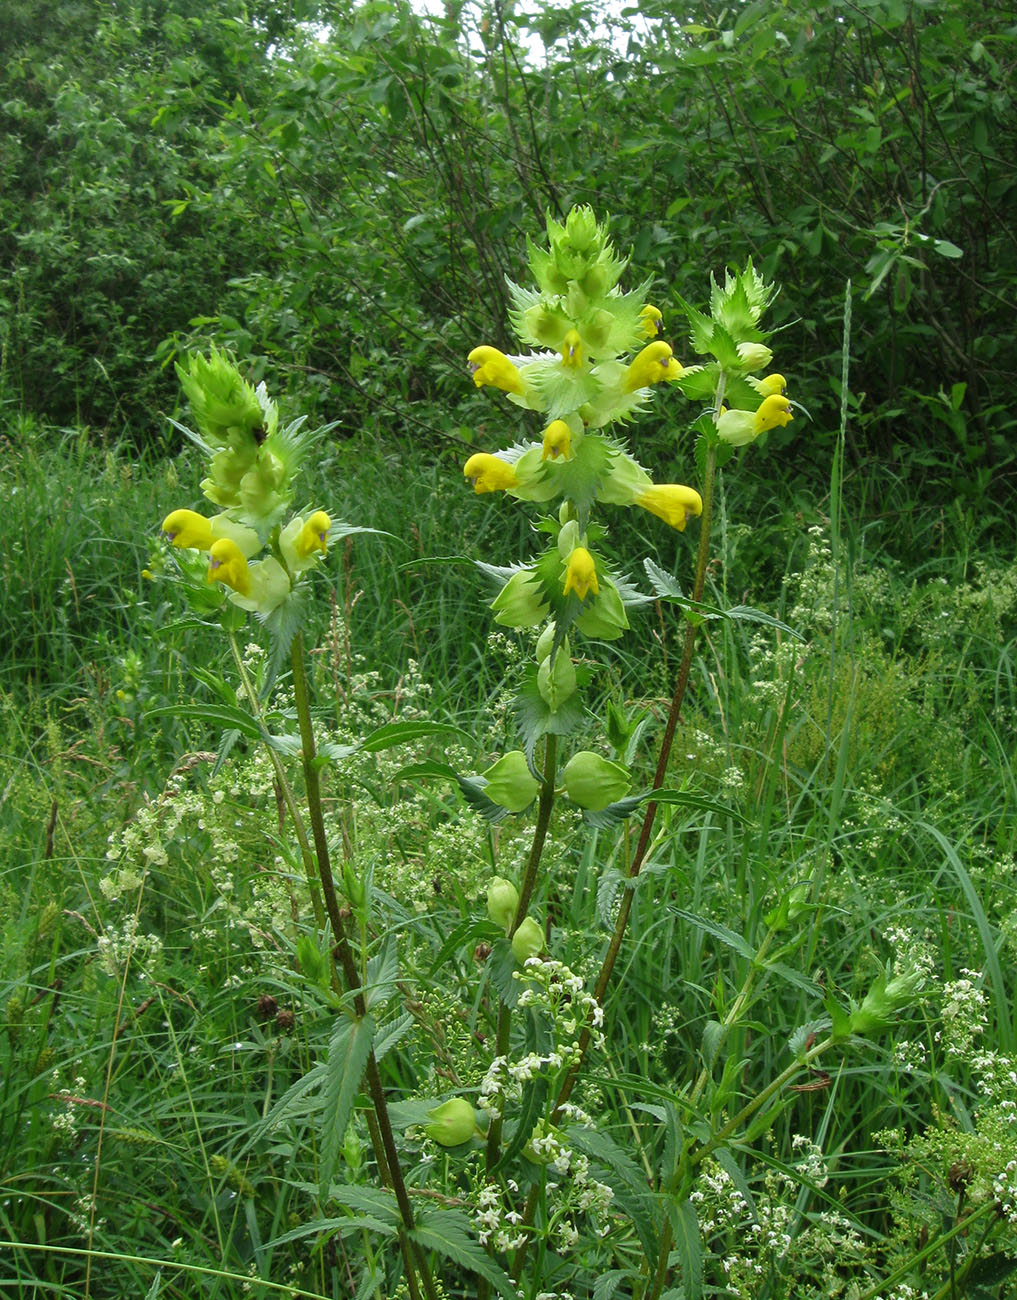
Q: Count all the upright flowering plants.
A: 3